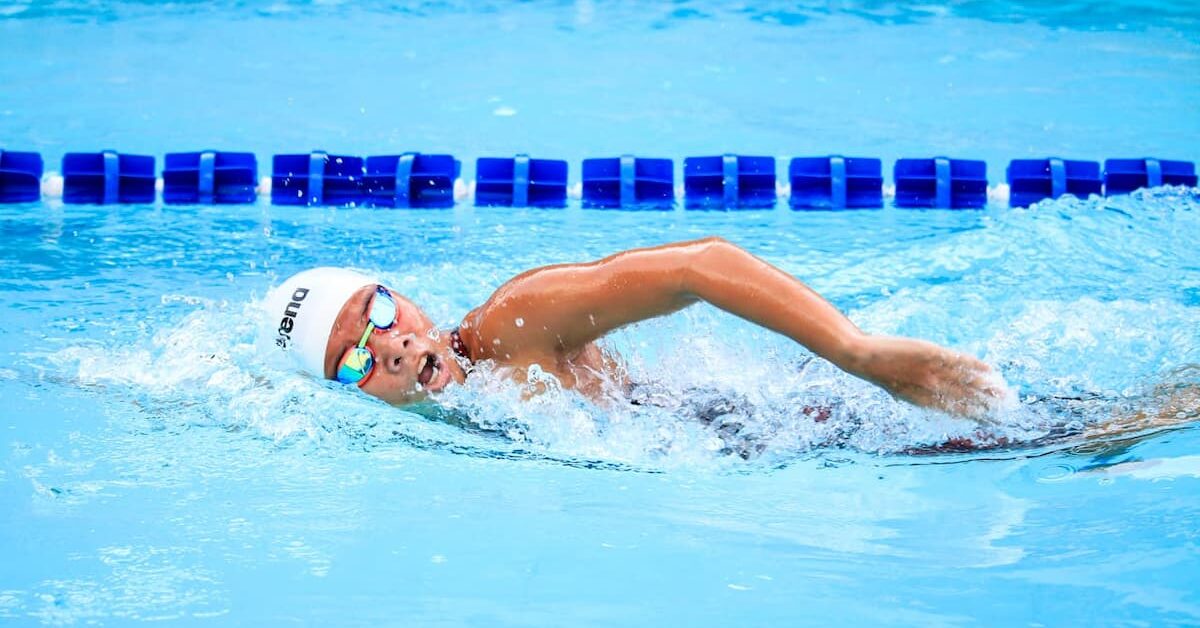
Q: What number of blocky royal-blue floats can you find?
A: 12